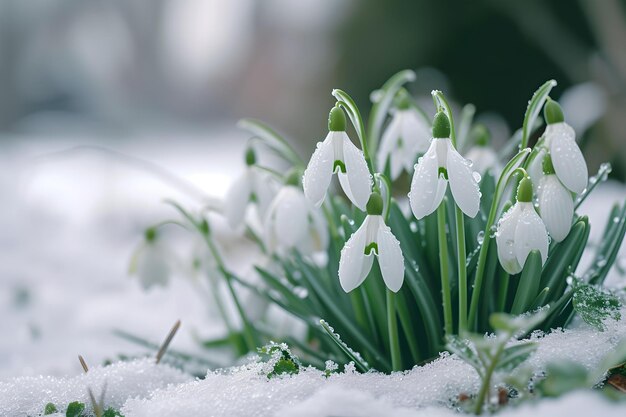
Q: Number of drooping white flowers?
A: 11